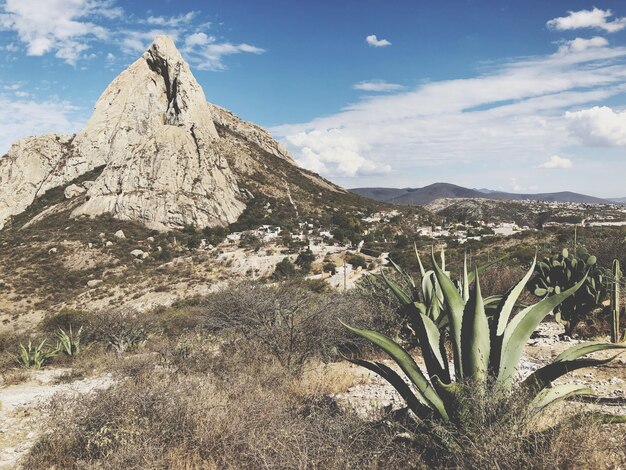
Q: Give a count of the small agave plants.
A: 2